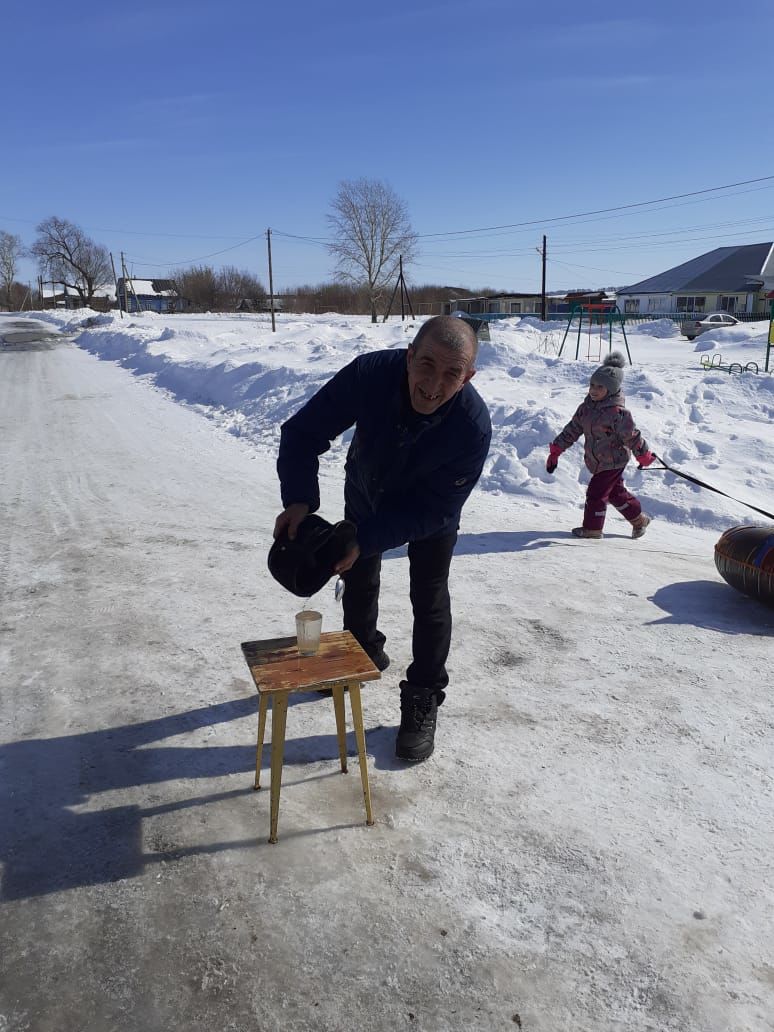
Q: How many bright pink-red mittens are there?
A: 2